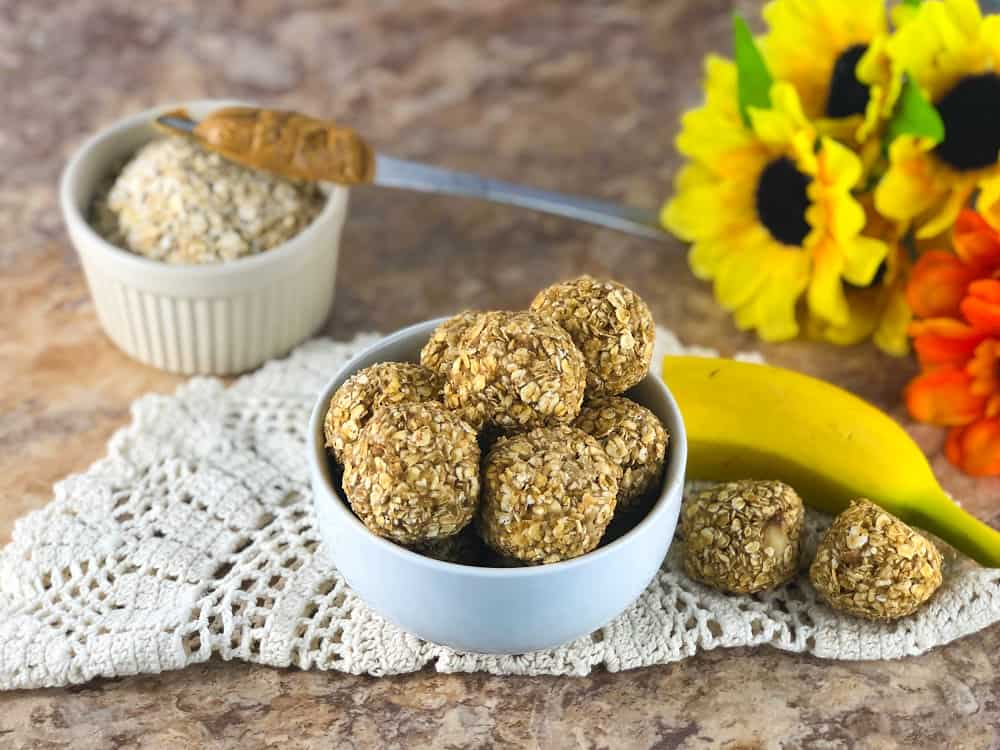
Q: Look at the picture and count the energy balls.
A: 9